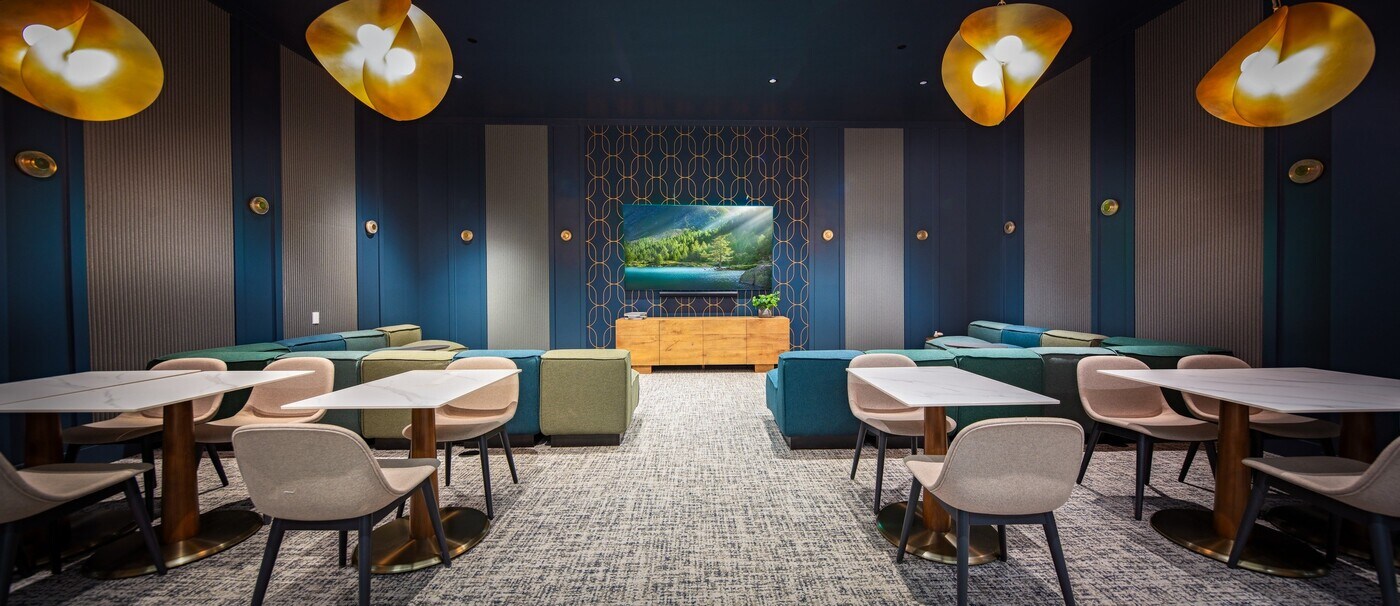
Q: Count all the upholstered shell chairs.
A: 10